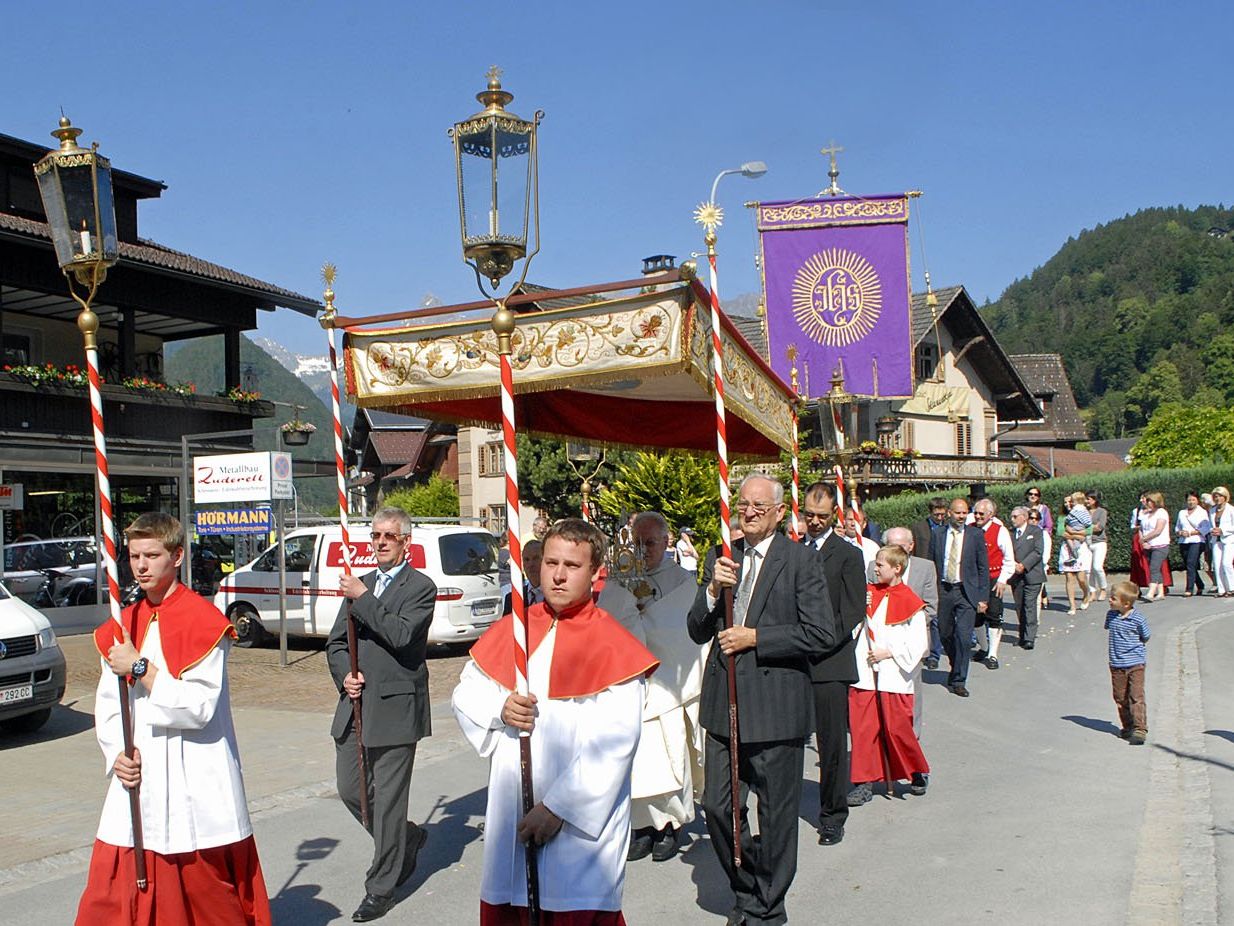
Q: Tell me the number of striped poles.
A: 8